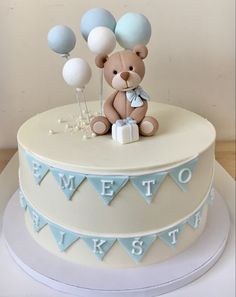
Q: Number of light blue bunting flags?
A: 13